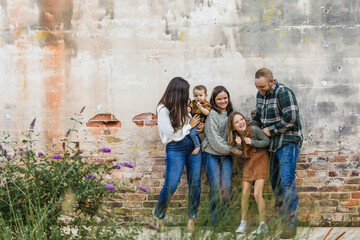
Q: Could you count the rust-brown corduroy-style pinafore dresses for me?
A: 1